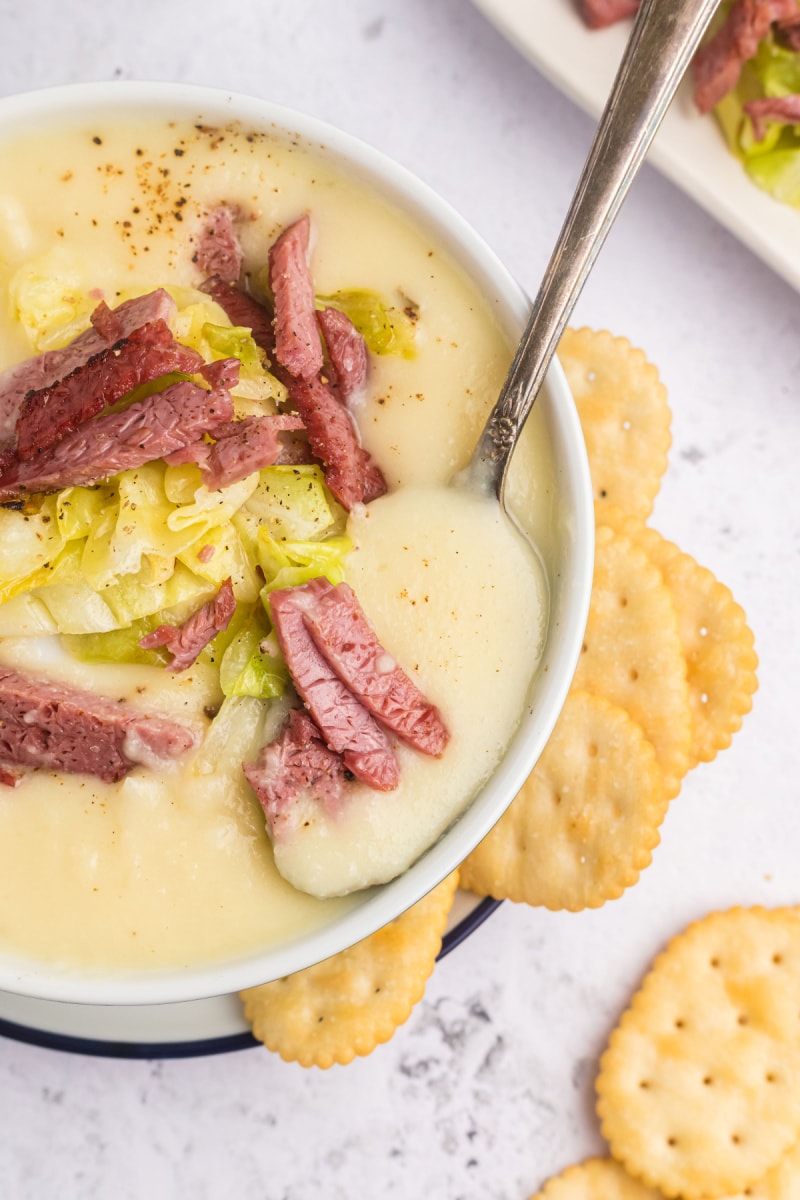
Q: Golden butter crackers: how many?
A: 8